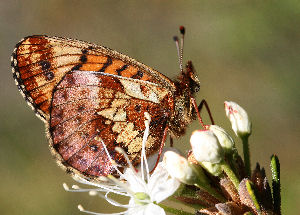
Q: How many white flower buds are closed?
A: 4